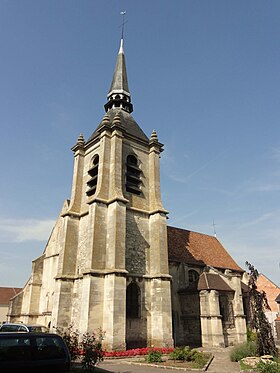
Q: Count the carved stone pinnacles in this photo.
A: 4